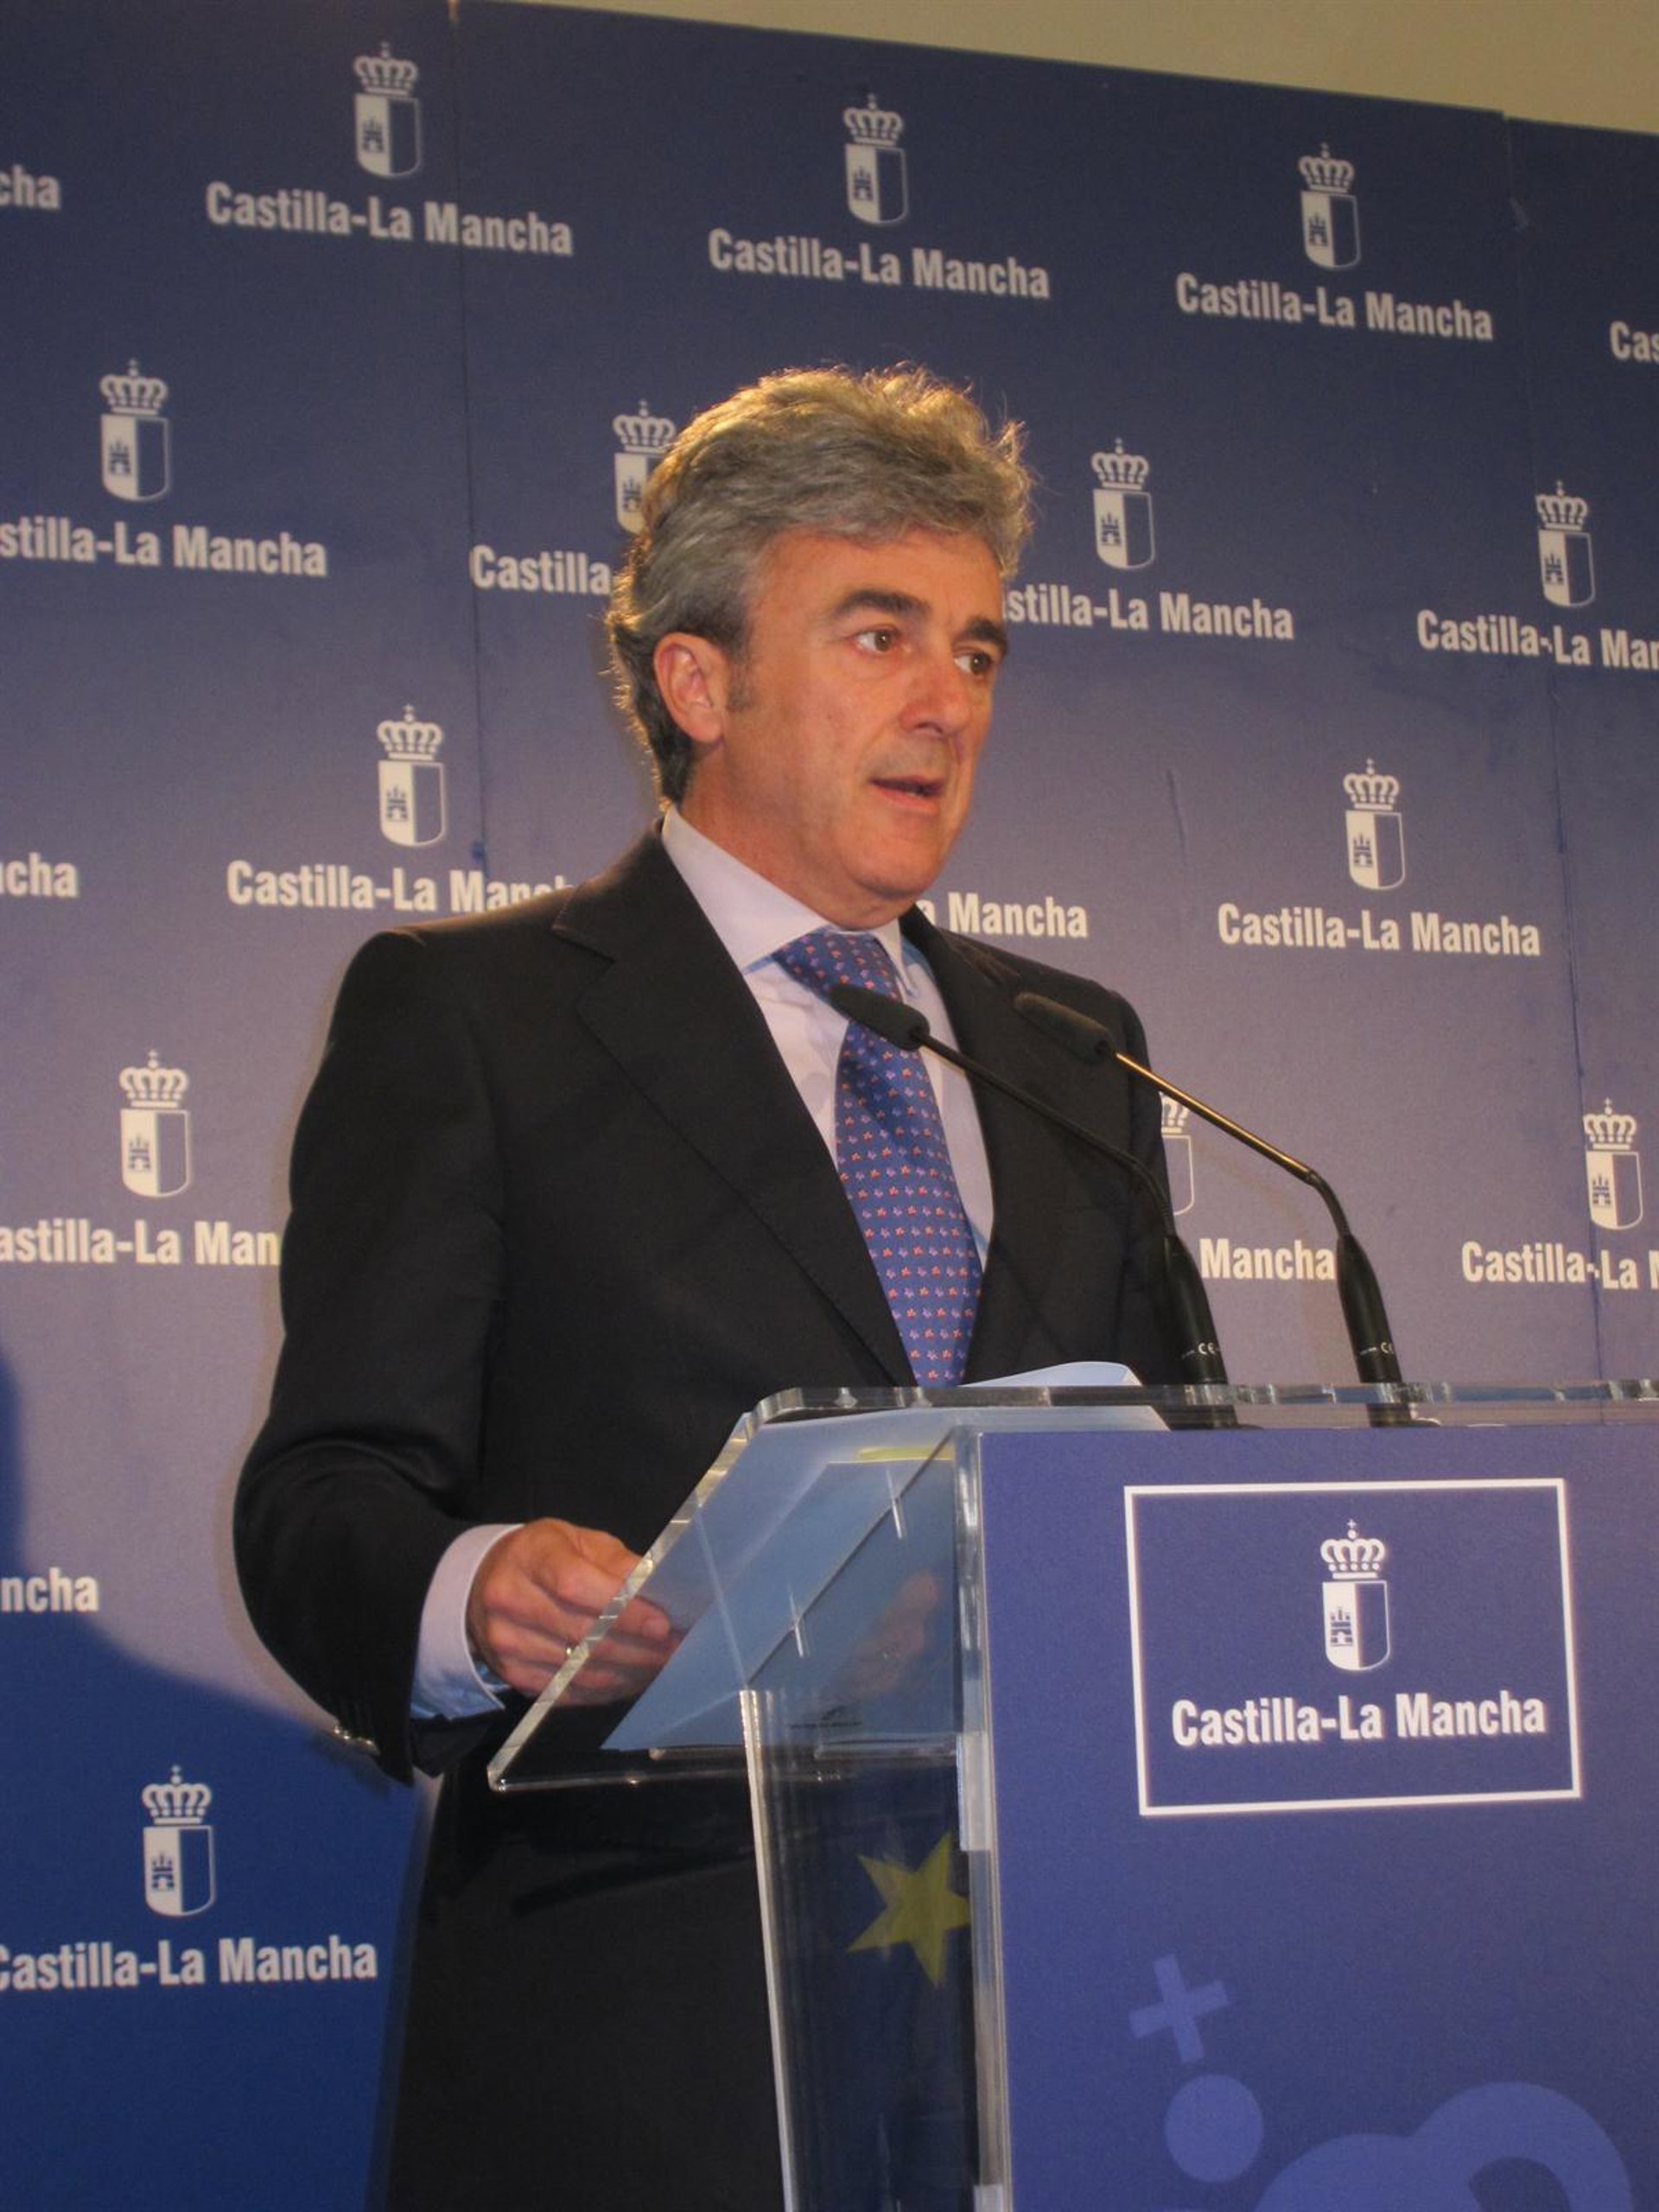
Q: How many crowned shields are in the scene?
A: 14